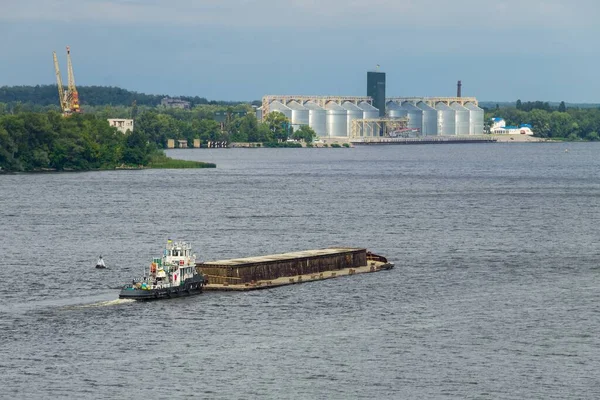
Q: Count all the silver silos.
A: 12